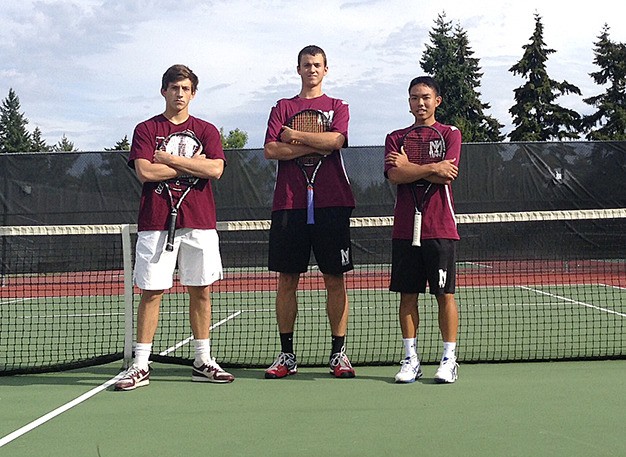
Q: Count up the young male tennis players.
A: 3